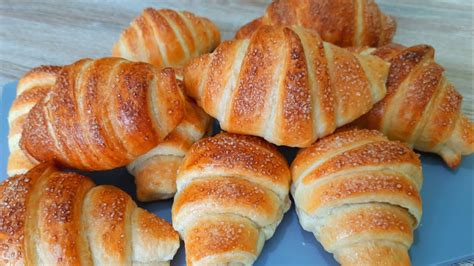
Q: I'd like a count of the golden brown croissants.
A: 10